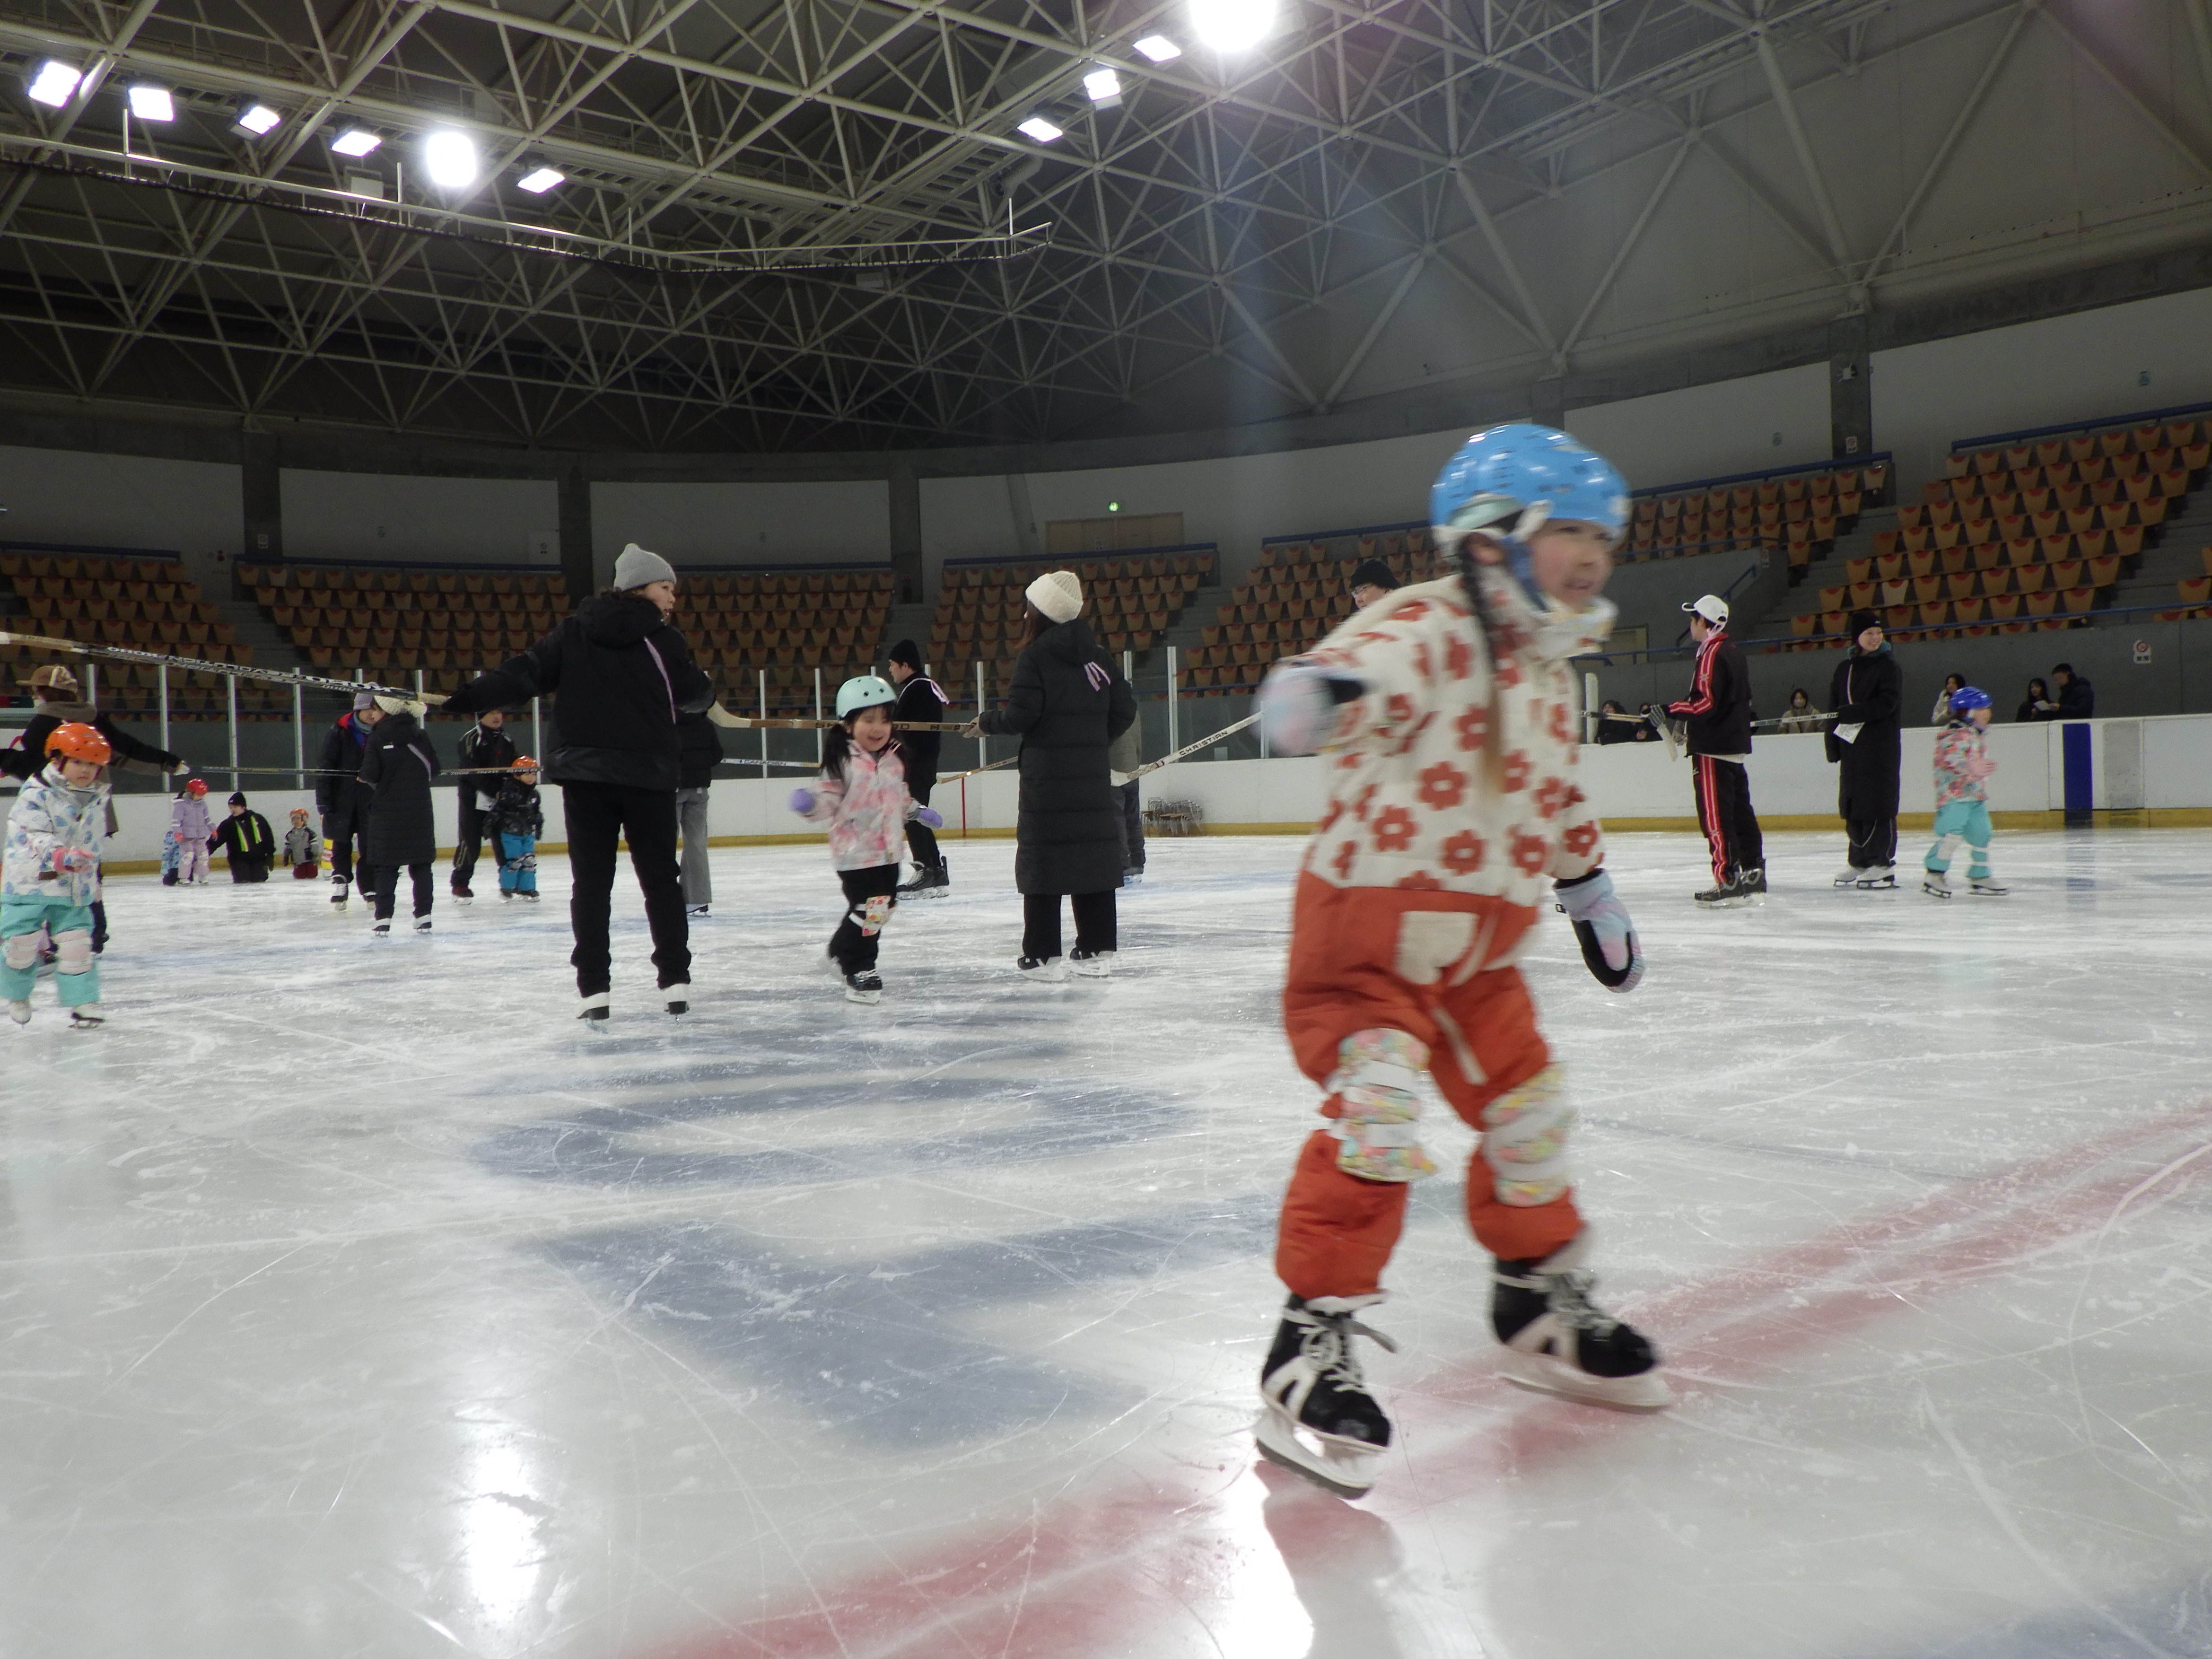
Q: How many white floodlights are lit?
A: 10